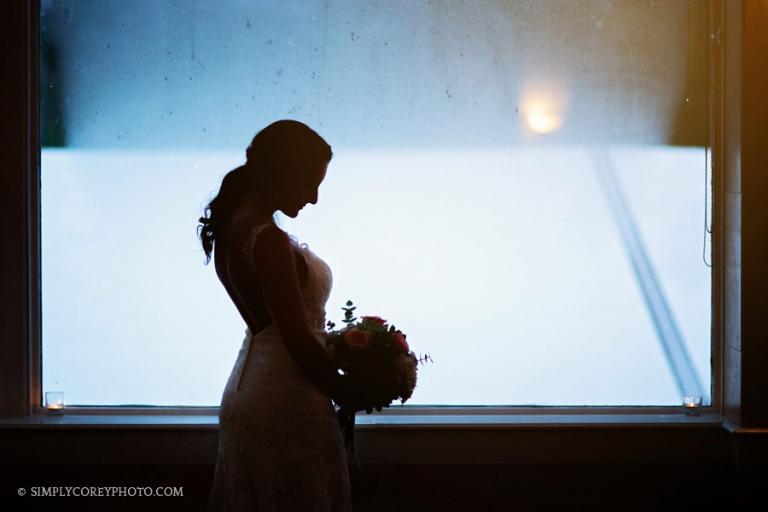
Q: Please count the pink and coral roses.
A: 3